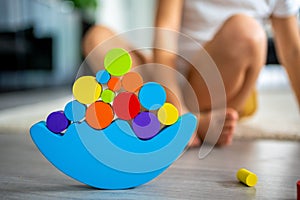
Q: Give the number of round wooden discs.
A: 13